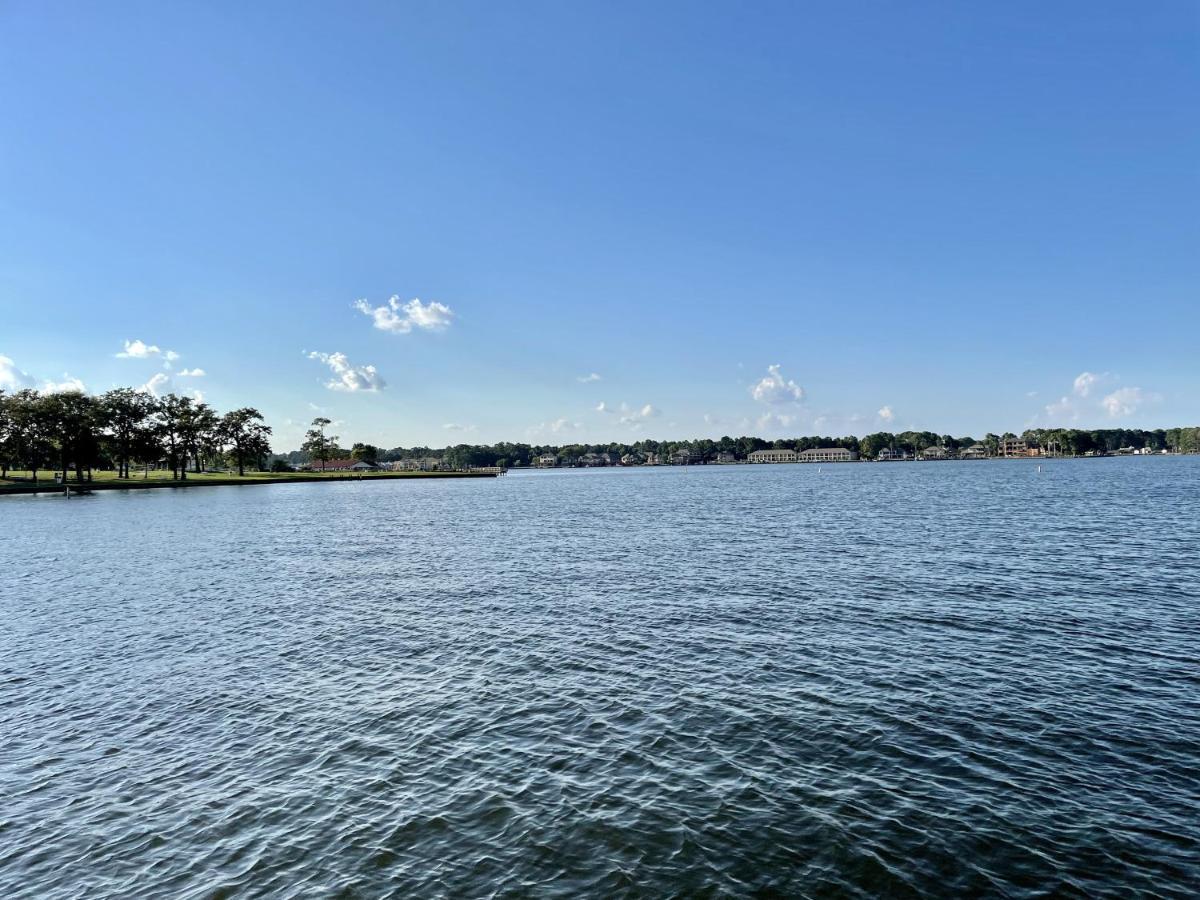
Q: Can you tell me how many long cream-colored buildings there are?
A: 2